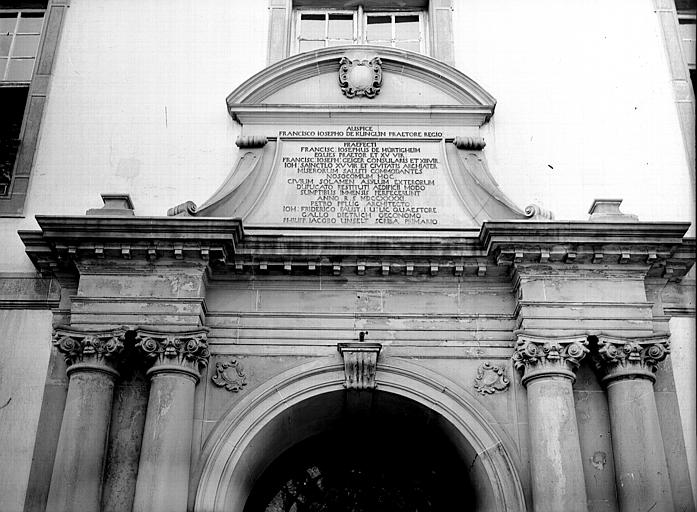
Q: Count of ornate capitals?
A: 4